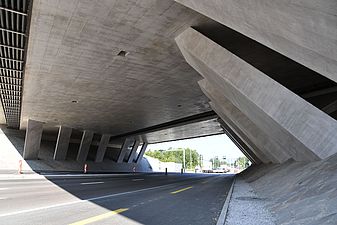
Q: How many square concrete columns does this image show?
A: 7